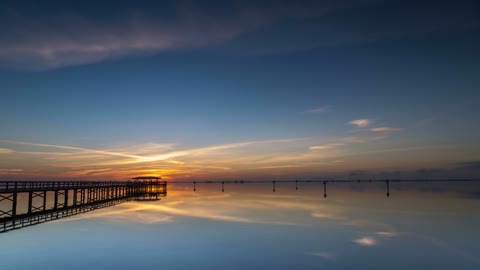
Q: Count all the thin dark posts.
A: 6